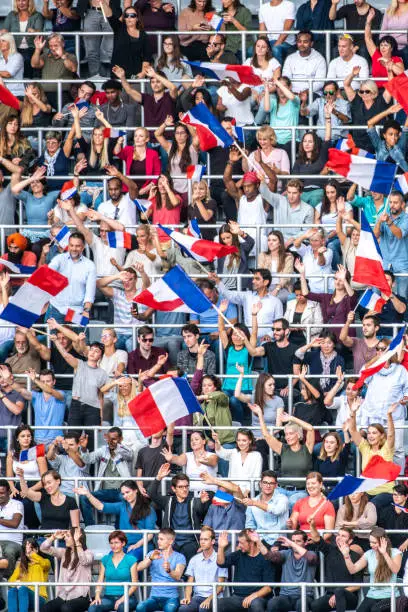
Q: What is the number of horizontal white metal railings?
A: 12